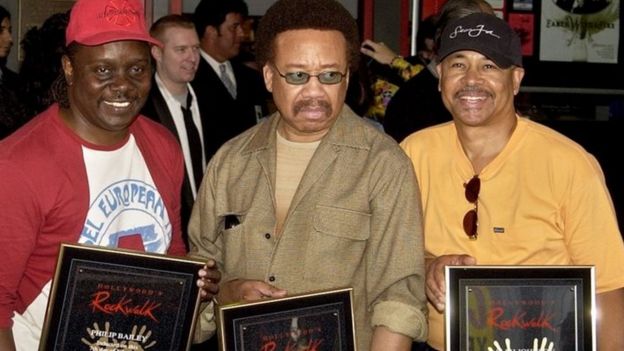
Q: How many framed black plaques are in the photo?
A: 3